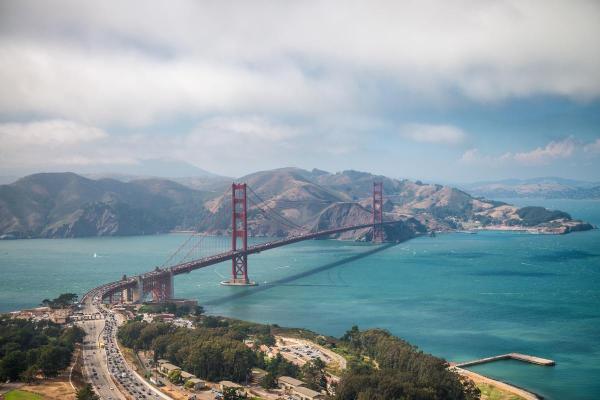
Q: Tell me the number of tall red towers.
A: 2